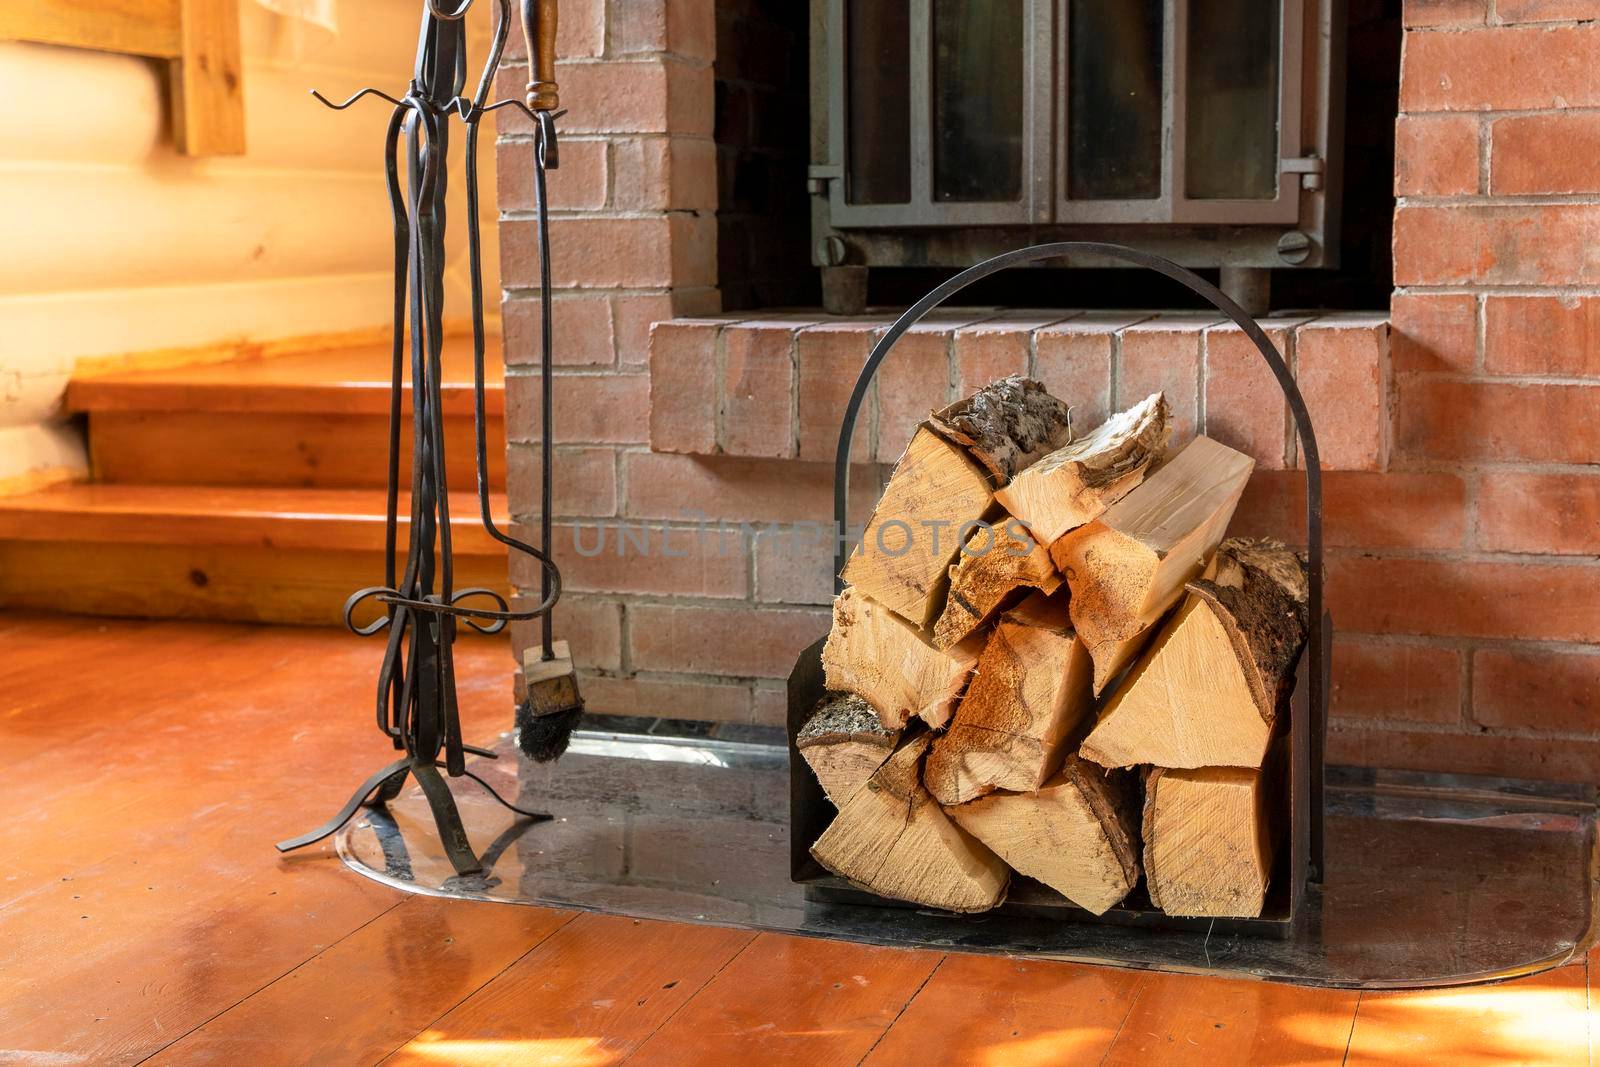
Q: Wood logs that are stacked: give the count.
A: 11